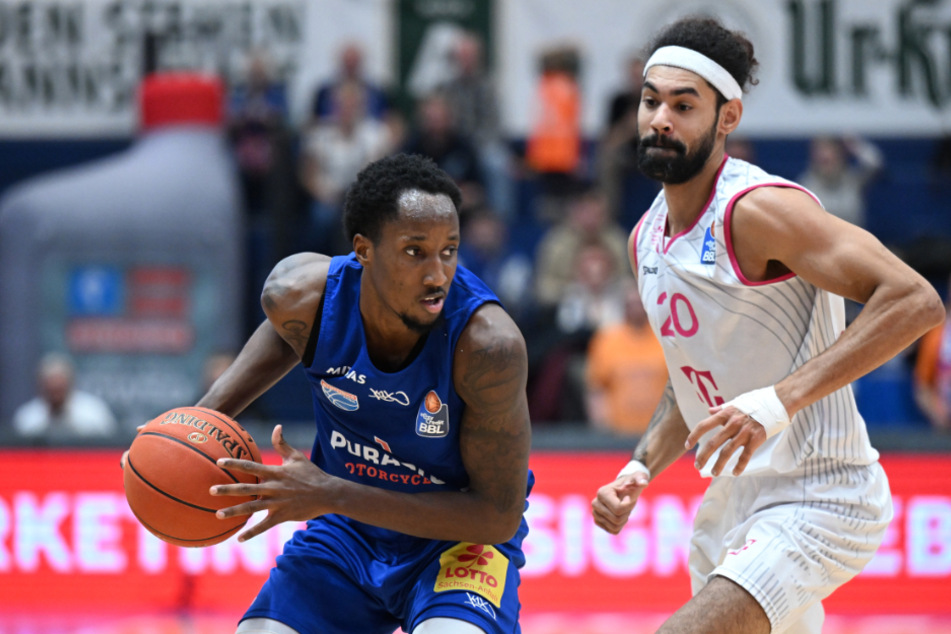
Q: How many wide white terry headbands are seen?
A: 1